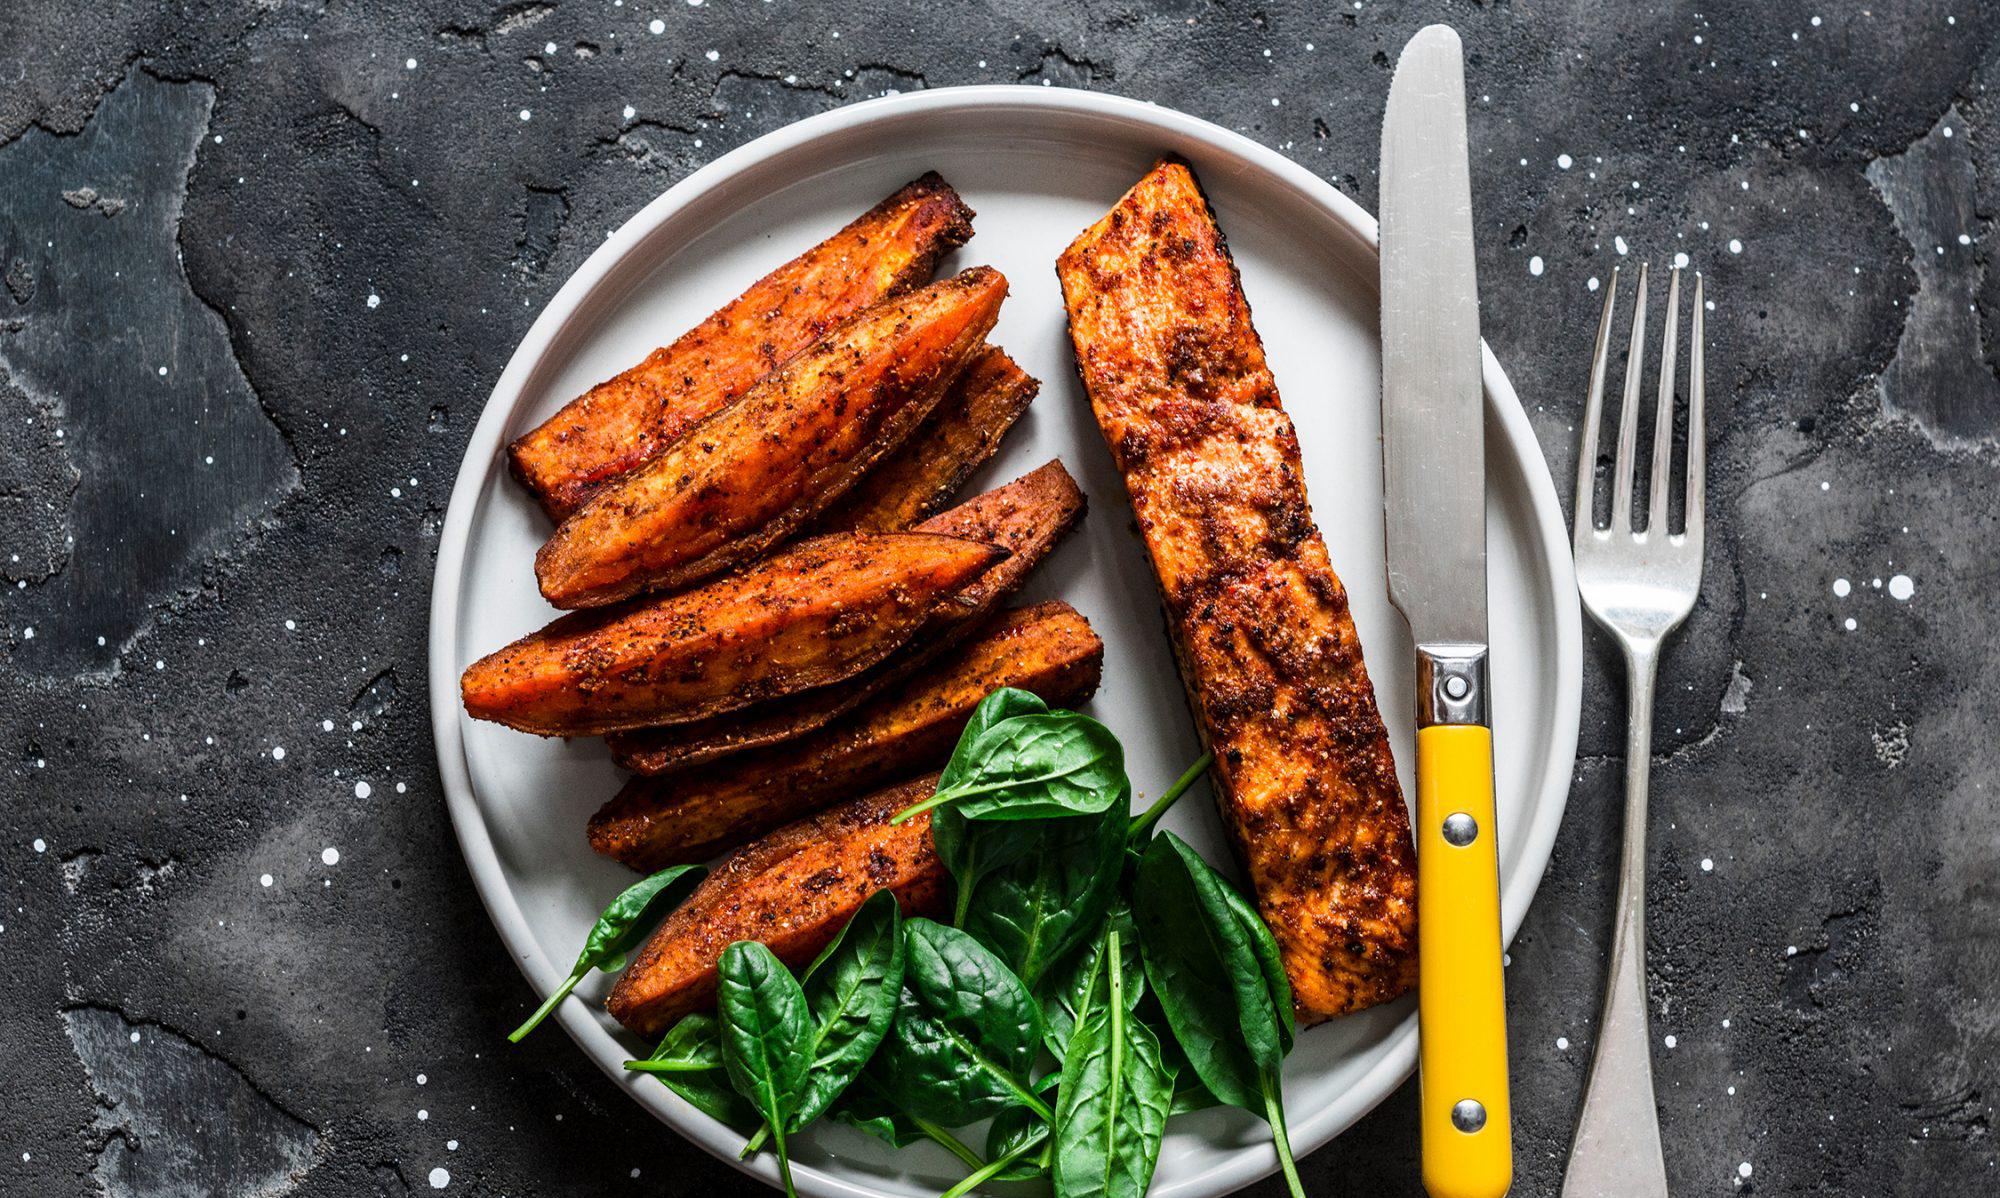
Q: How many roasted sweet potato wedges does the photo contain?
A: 7